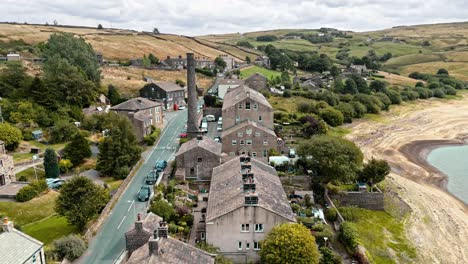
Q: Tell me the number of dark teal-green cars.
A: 3